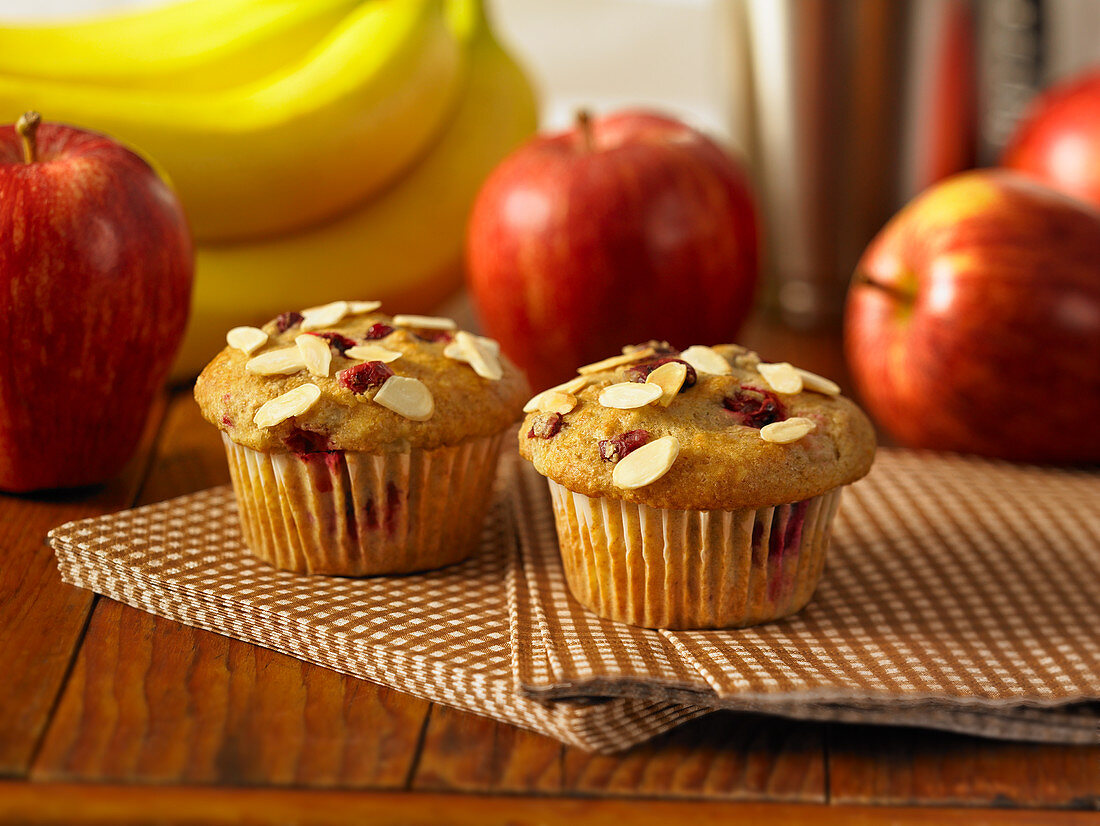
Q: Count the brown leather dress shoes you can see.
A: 0